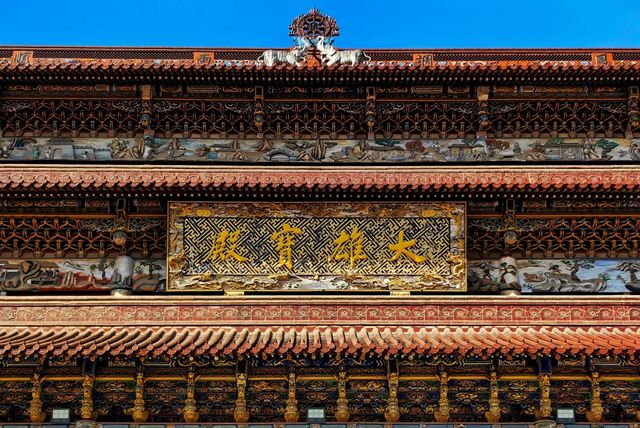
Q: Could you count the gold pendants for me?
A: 12